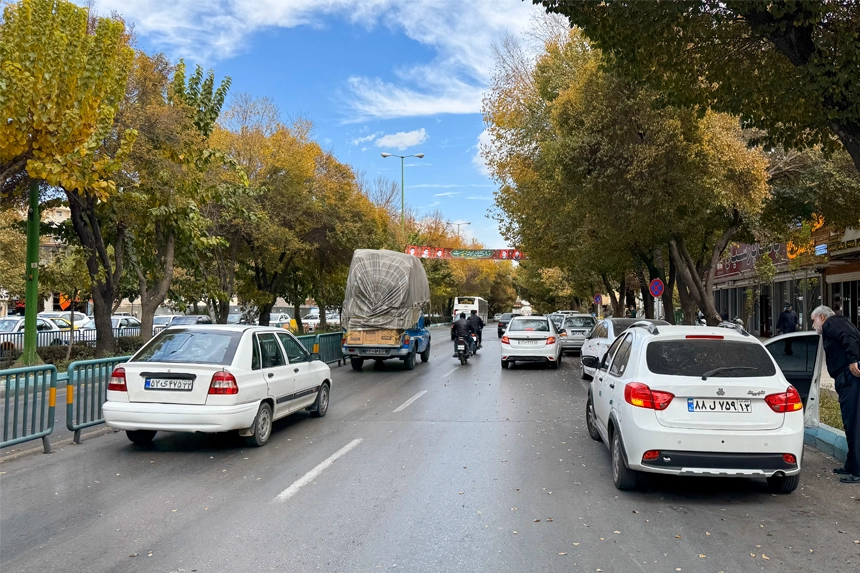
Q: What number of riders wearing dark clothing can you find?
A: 2